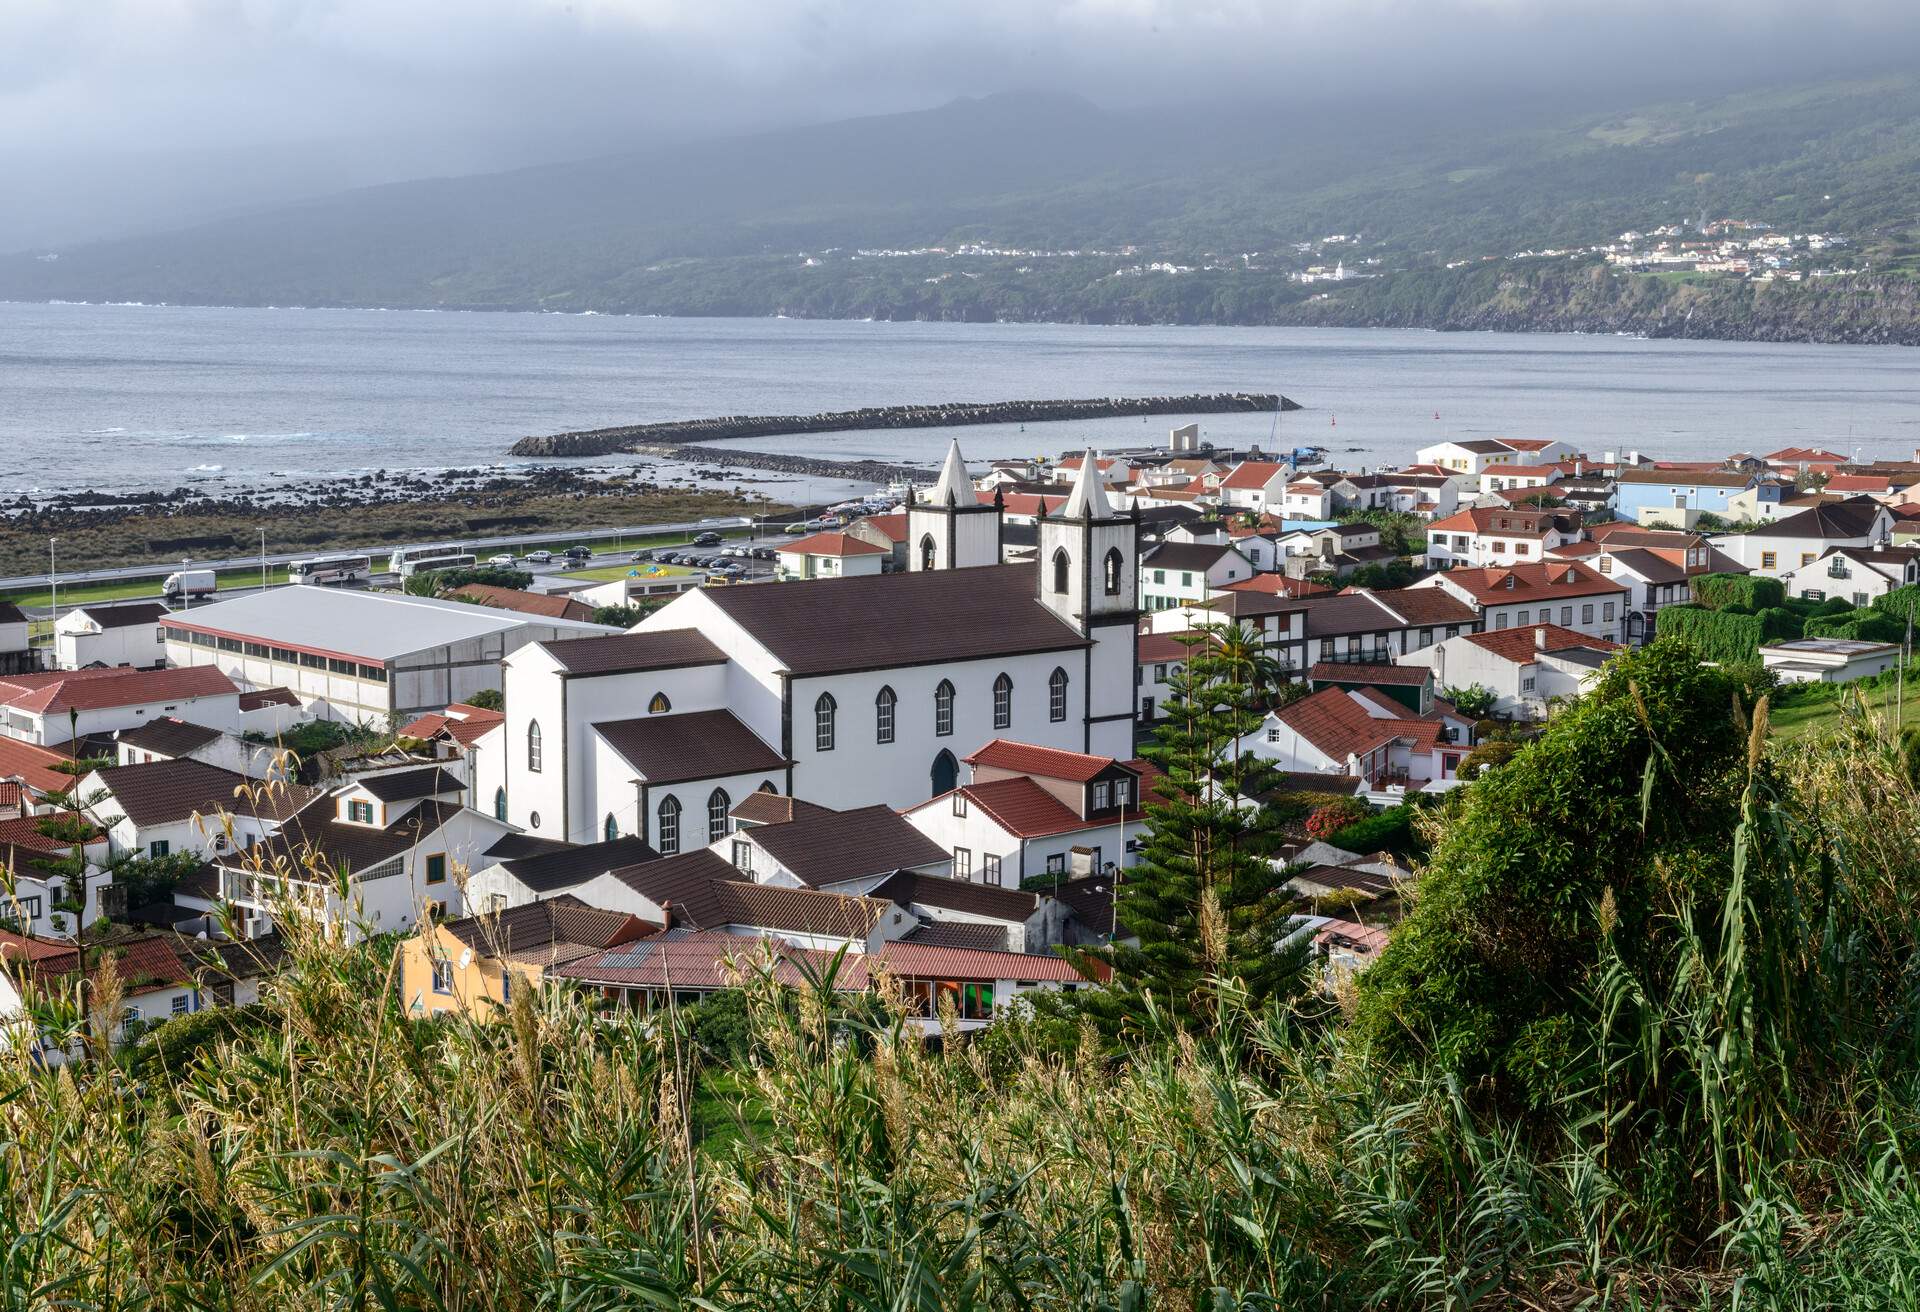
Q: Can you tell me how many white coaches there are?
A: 3